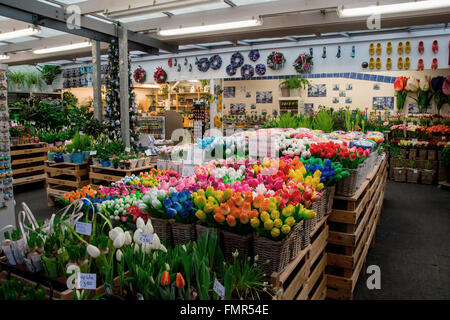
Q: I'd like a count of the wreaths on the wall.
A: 11